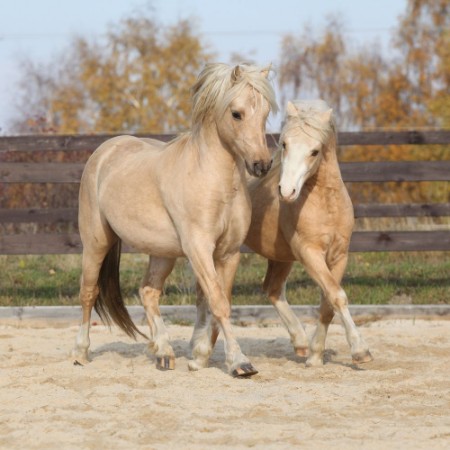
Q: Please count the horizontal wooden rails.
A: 4